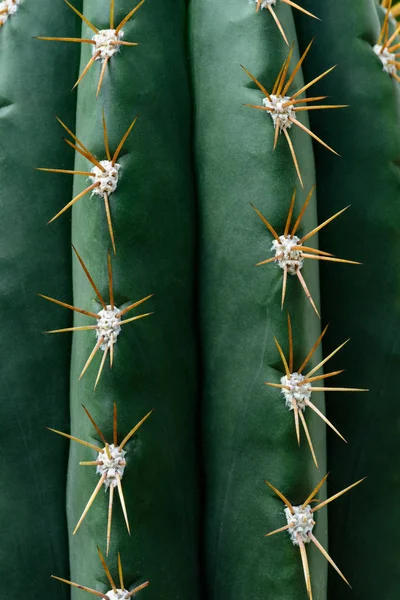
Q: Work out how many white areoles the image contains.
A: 12